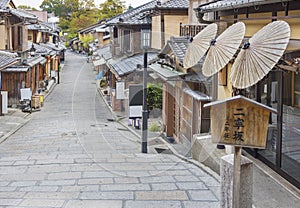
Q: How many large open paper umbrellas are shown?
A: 3